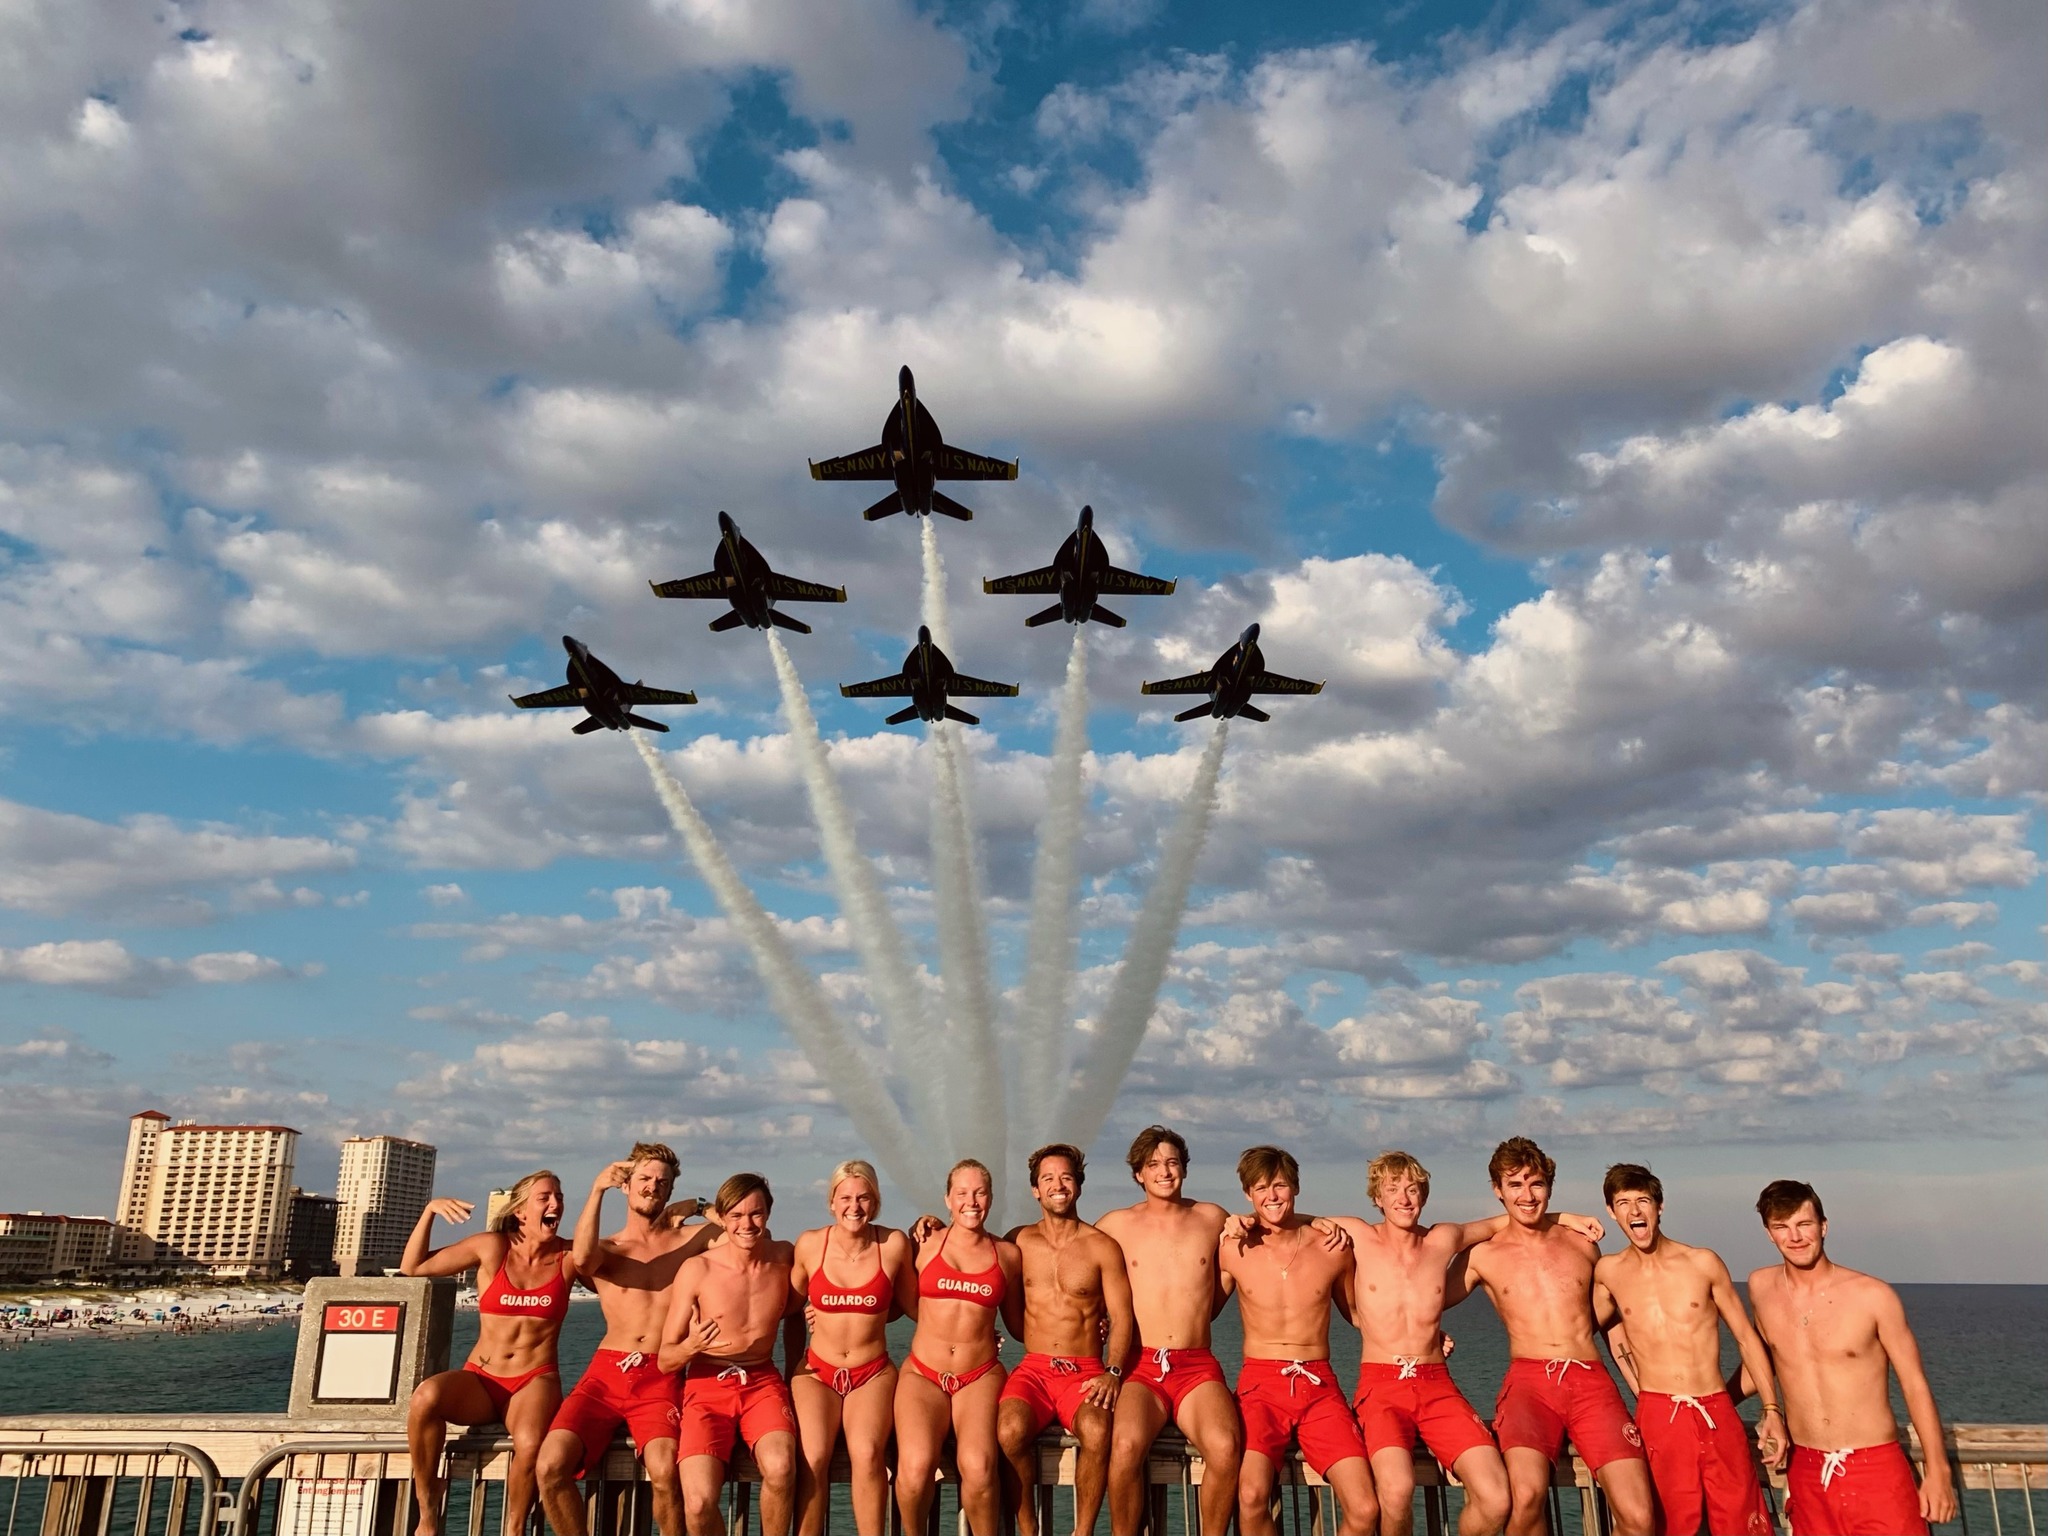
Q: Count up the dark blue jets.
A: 6